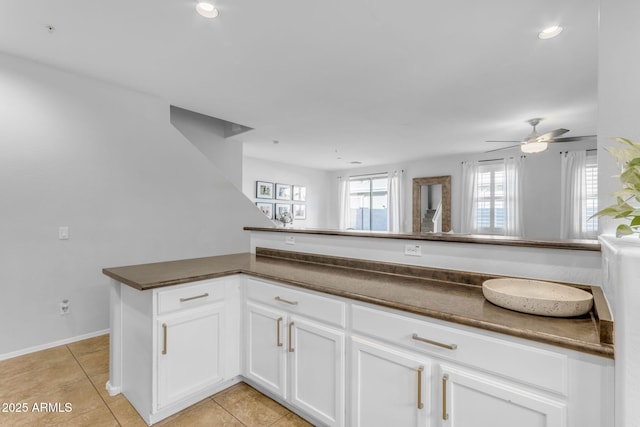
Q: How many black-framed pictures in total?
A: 6